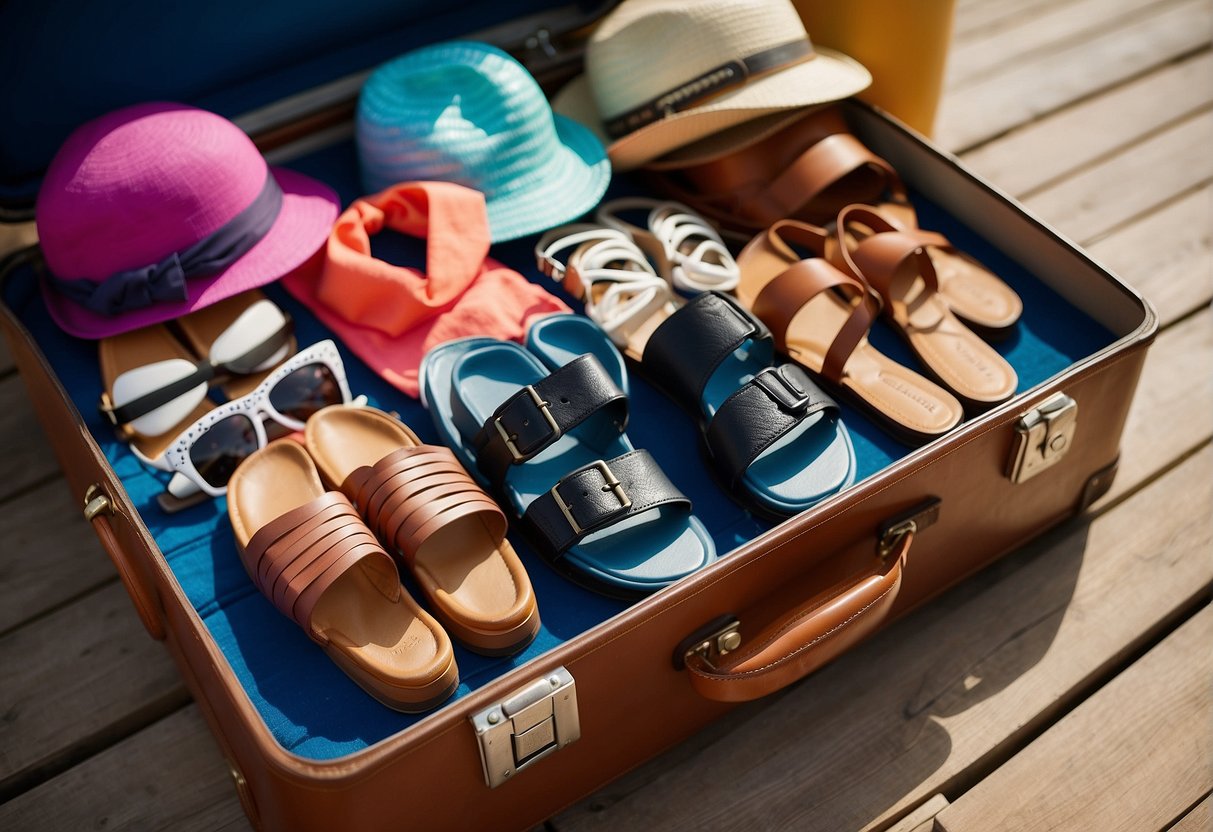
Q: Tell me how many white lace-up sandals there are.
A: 2